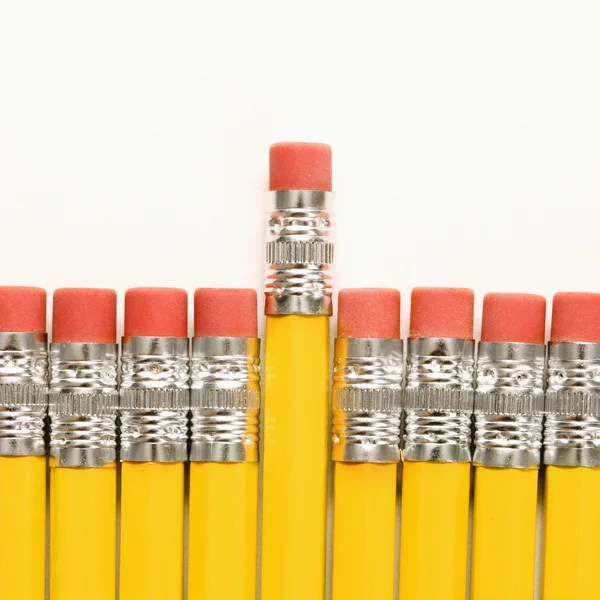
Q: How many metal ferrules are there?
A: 9